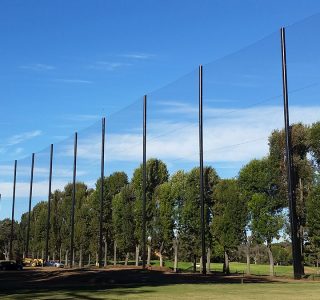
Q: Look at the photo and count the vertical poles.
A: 8